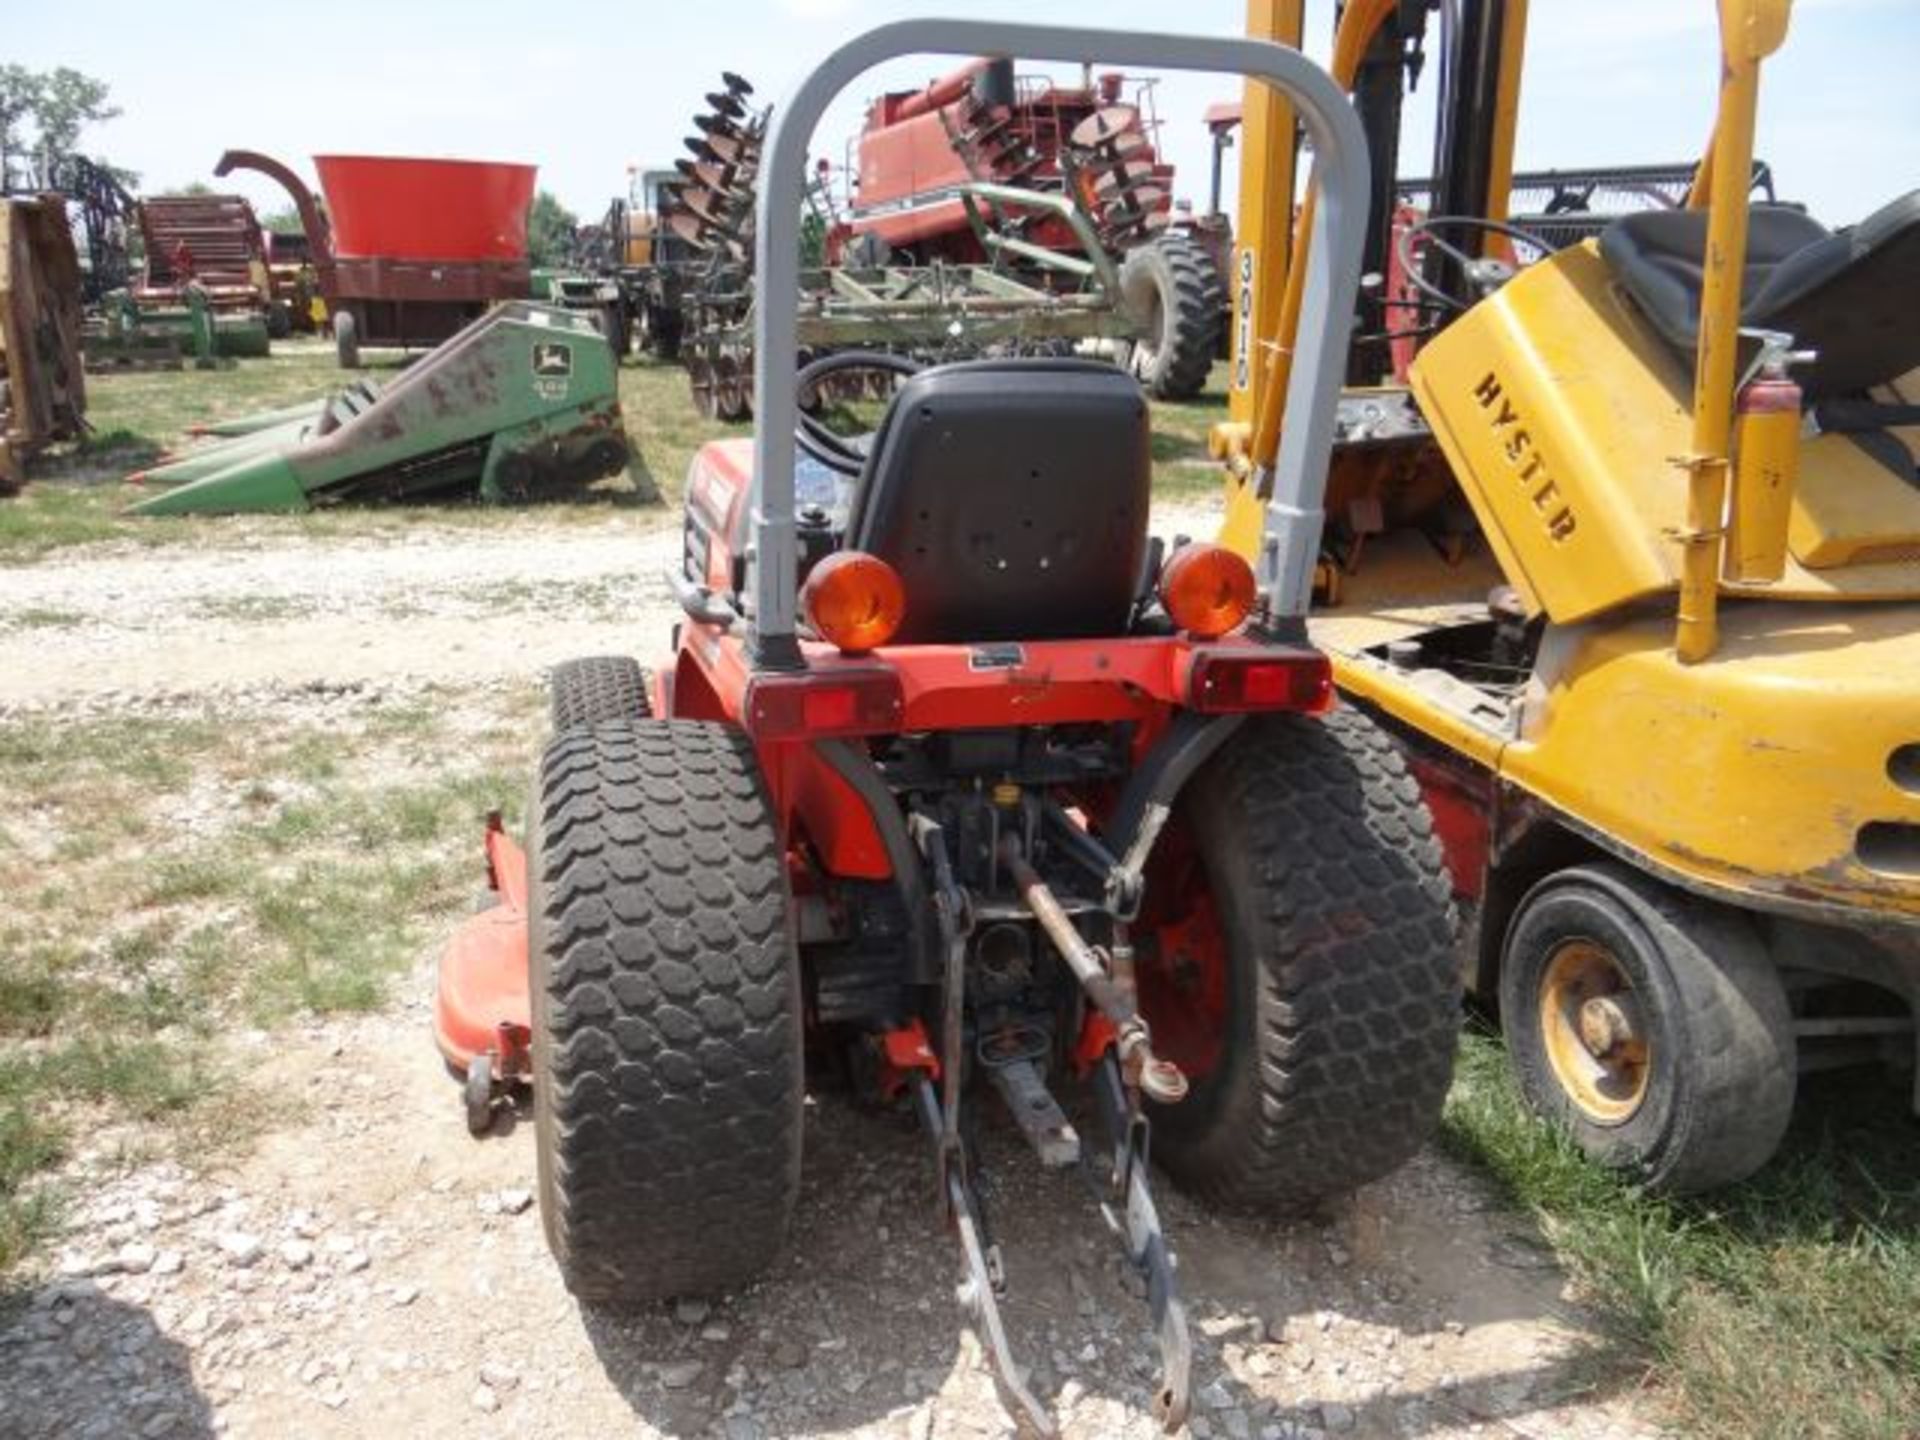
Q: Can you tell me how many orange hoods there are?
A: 1